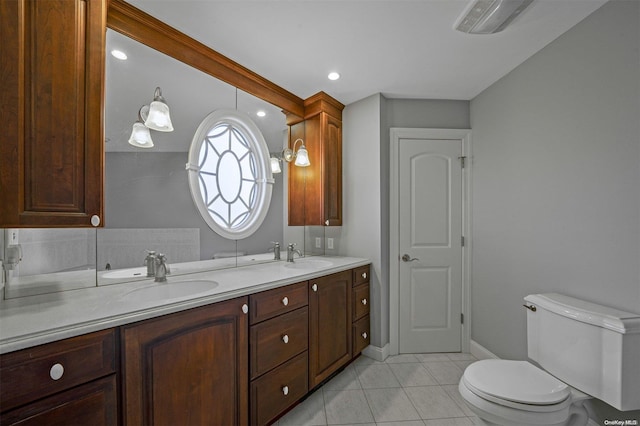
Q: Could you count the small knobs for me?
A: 11